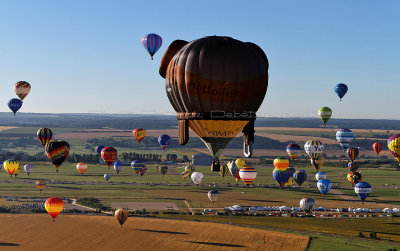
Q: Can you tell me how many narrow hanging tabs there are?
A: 2